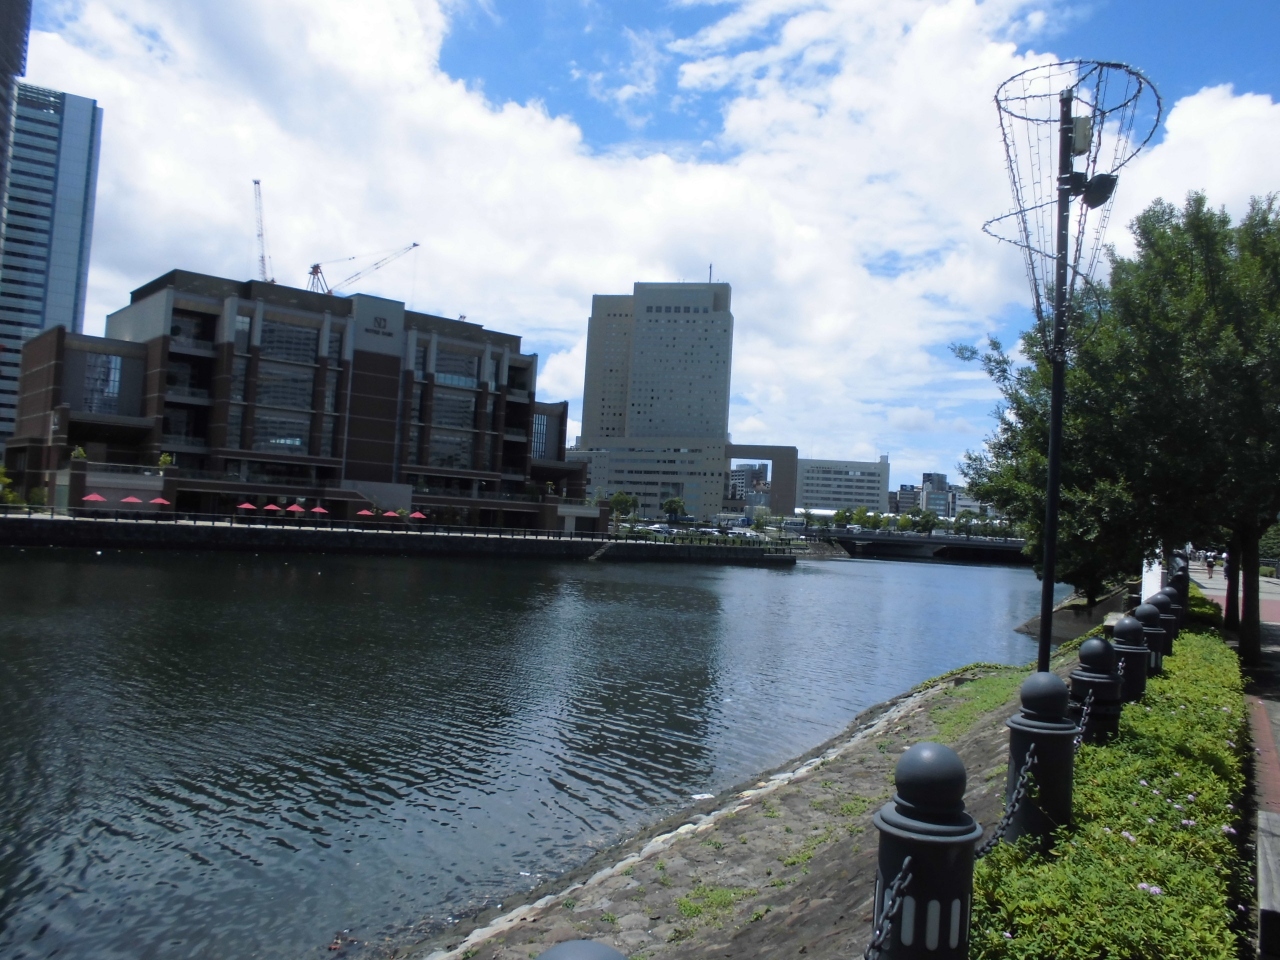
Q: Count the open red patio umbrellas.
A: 10